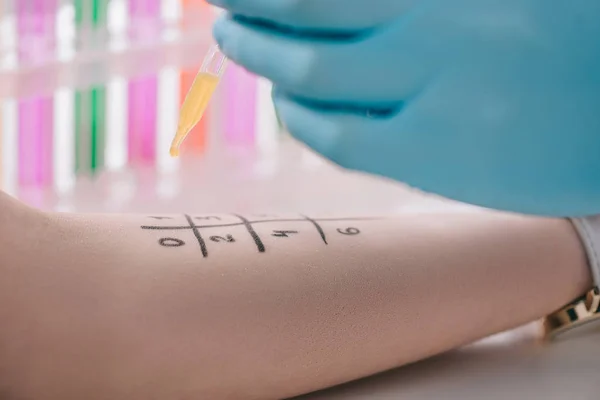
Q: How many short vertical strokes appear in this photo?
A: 3